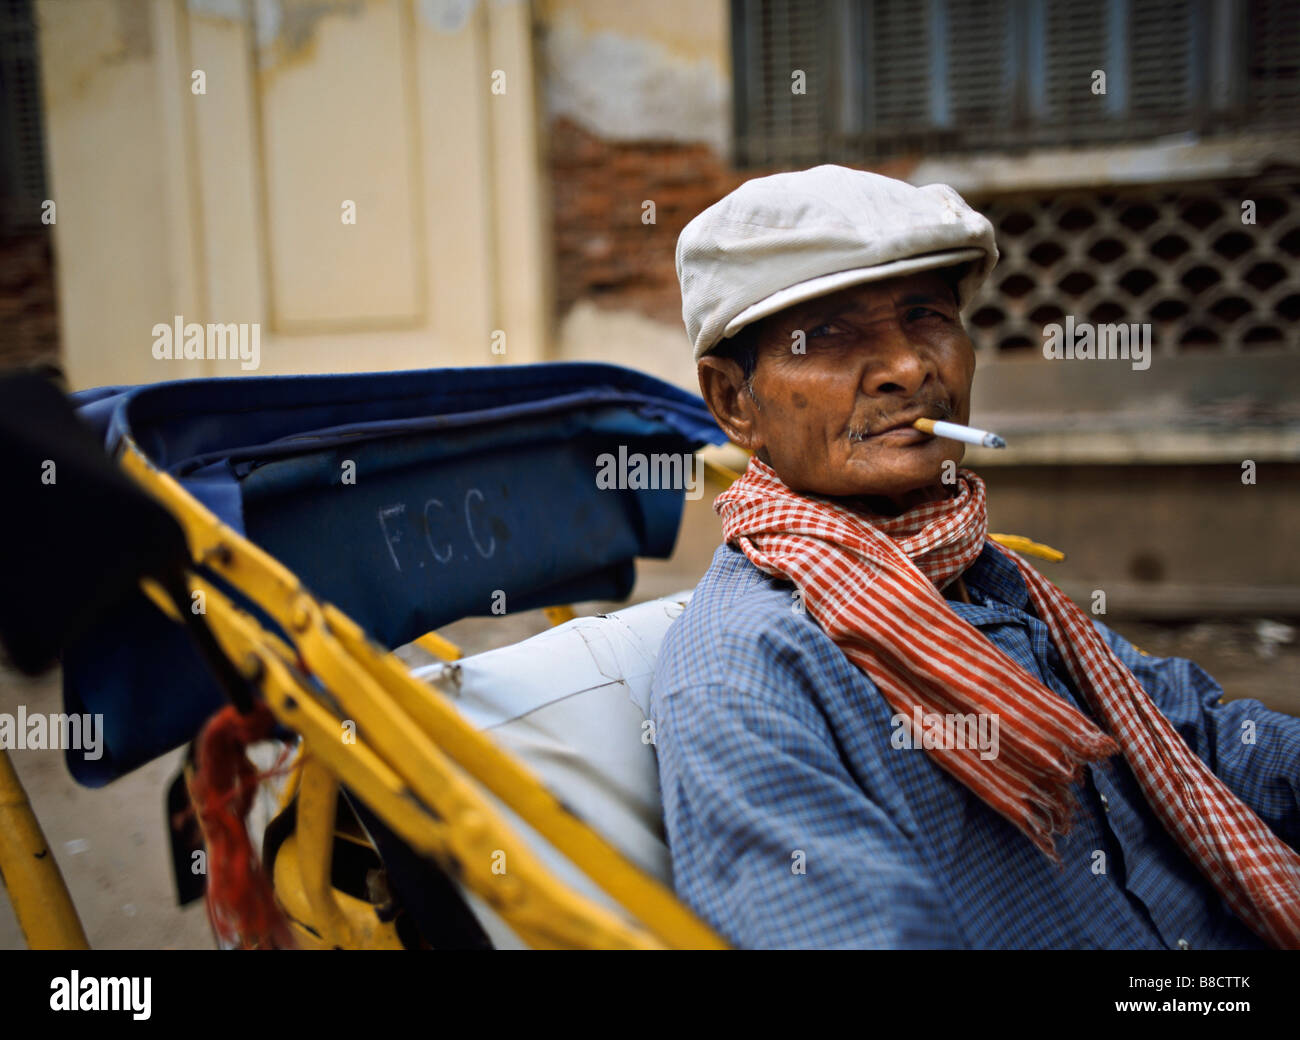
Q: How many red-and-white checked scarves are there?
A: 1